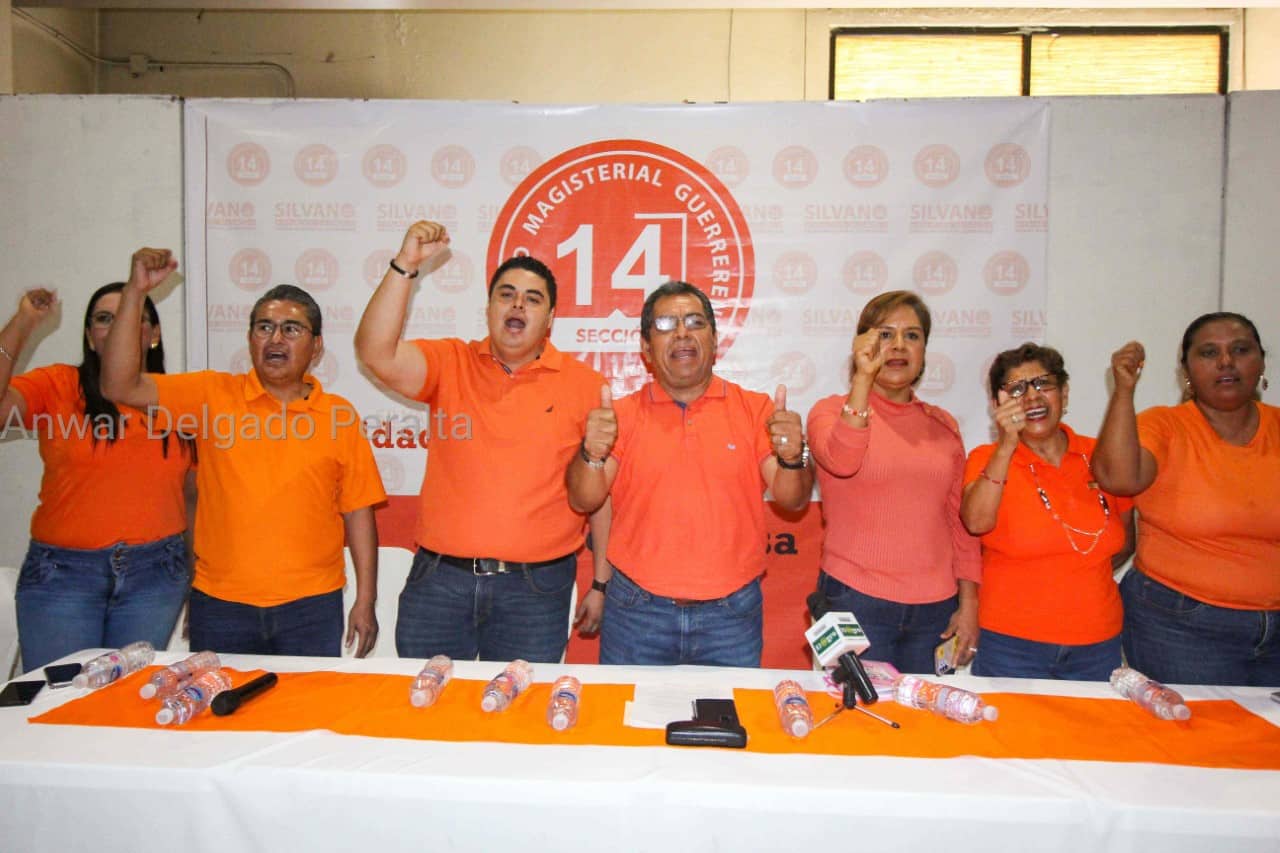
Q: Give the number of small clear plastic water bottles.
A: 9